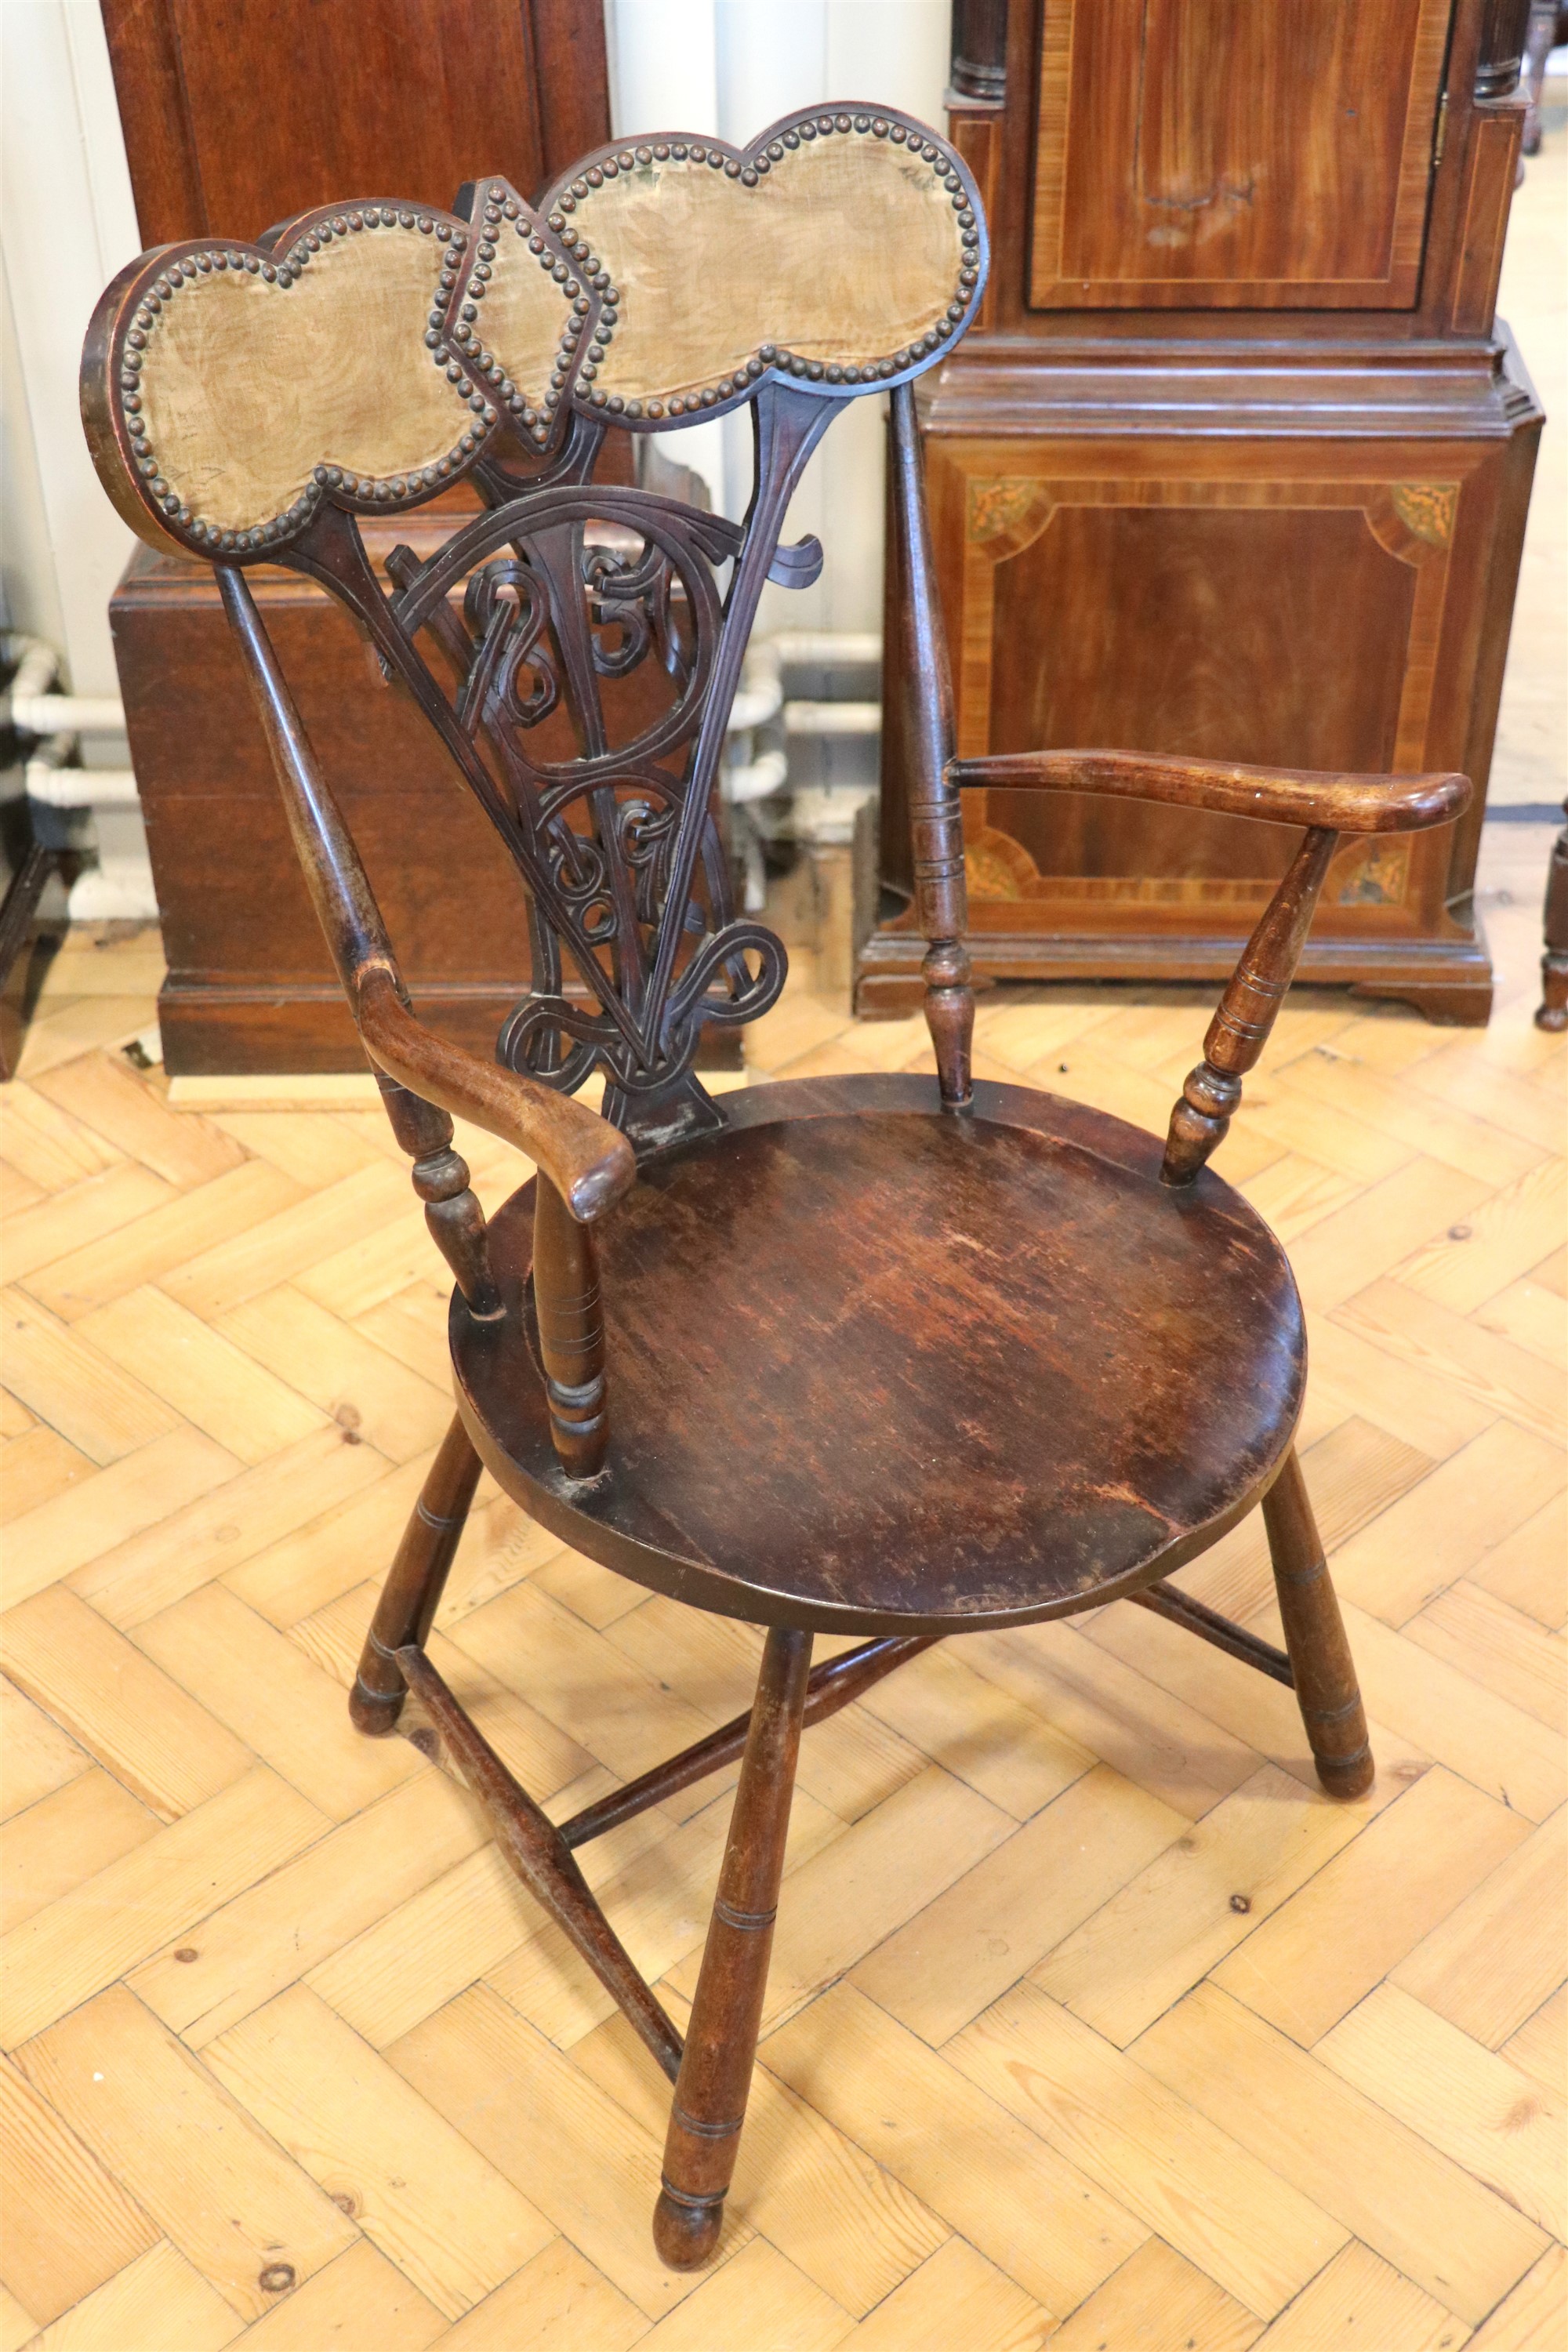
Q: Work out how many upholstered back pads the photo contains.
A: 3